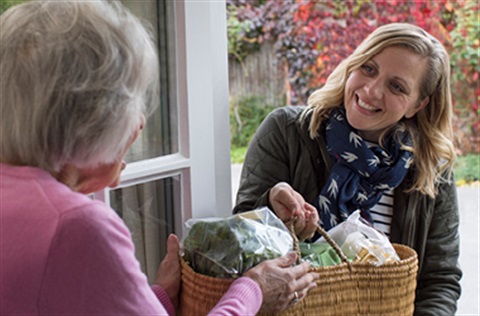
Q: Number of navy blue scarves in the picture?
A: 1